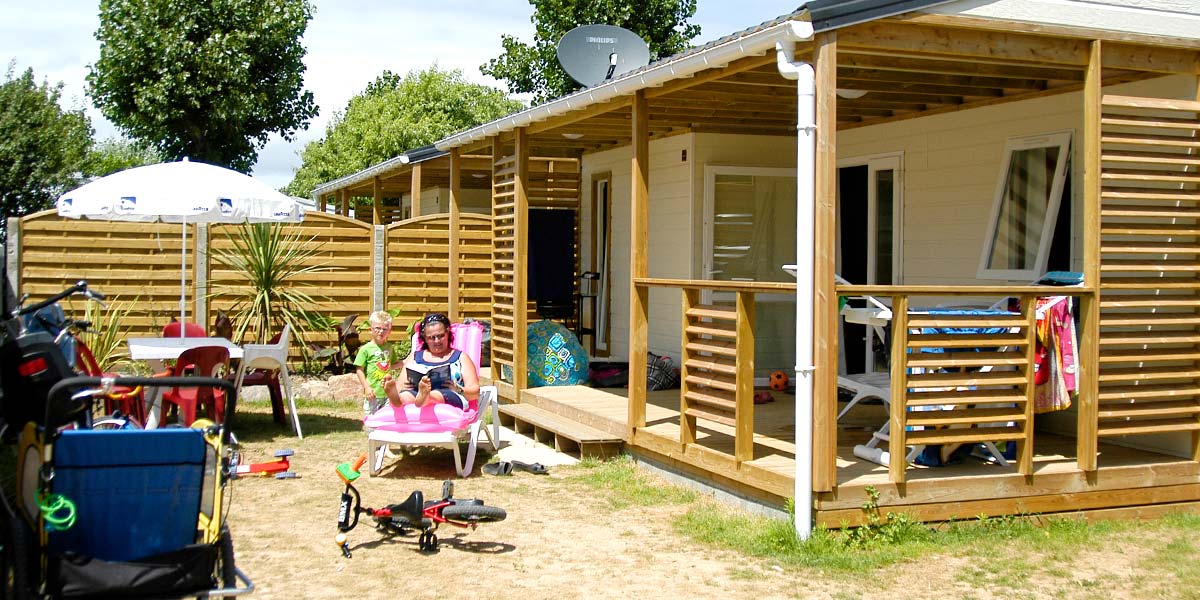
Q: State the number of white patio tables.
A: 1